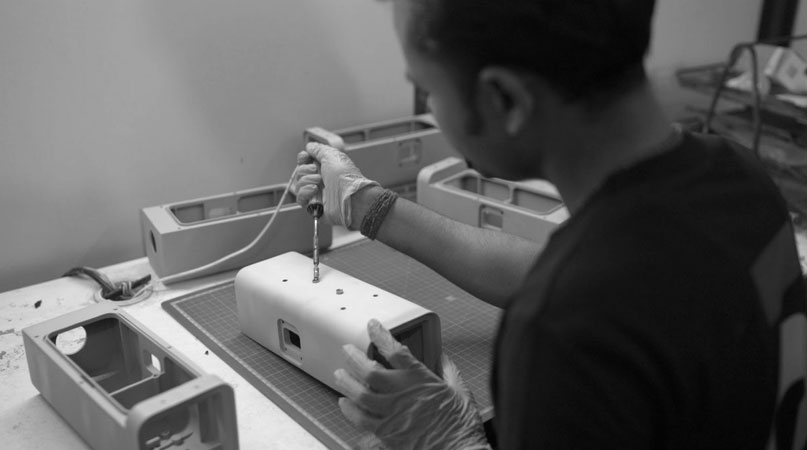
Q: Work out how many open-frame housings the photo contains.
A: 4